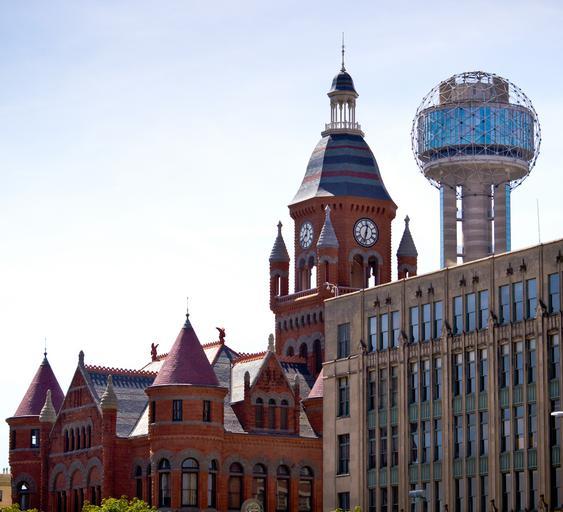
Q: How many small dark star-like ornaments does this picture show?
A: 9